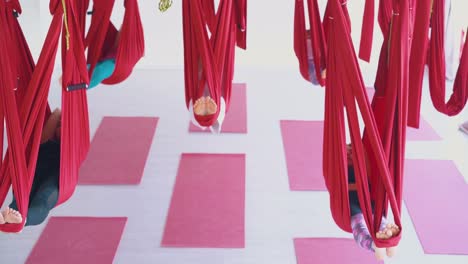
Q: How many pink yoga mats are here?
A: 8